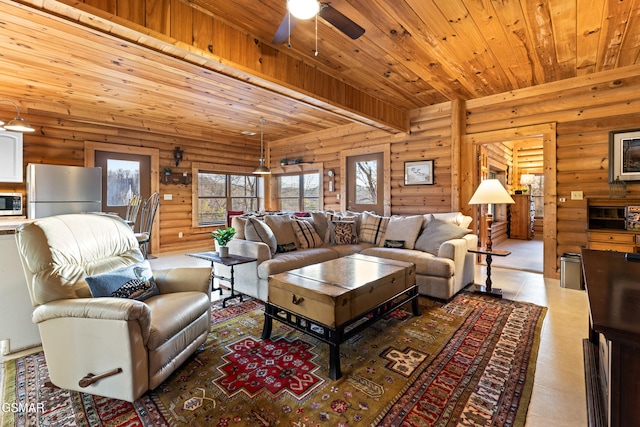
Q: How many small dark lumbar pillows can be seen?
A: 2